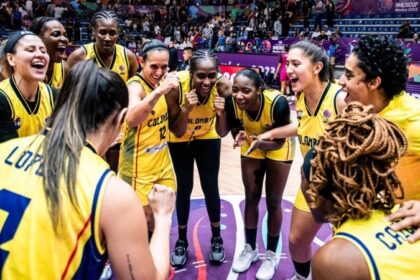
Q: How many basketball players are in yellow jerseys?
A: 10